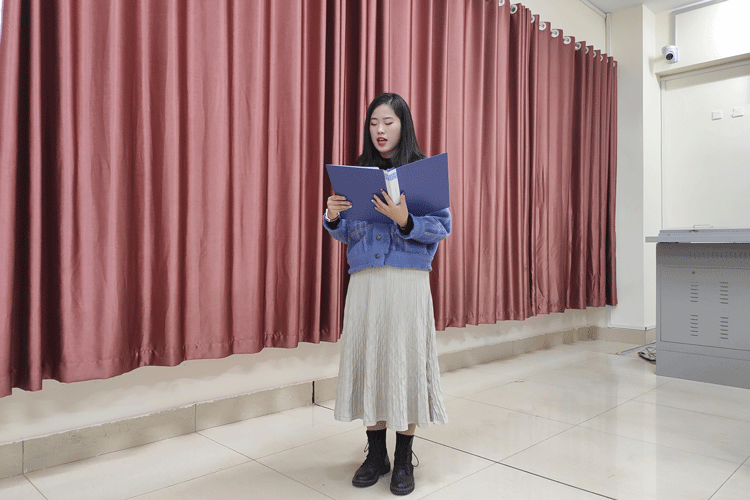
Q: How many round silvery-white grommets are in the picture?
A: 12